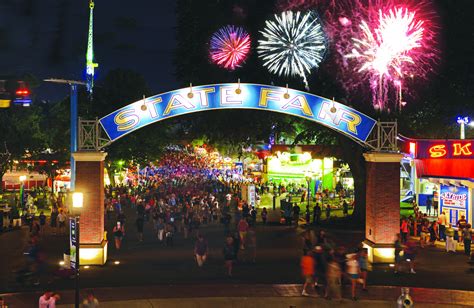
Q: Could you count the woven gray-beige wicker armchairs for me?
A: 0